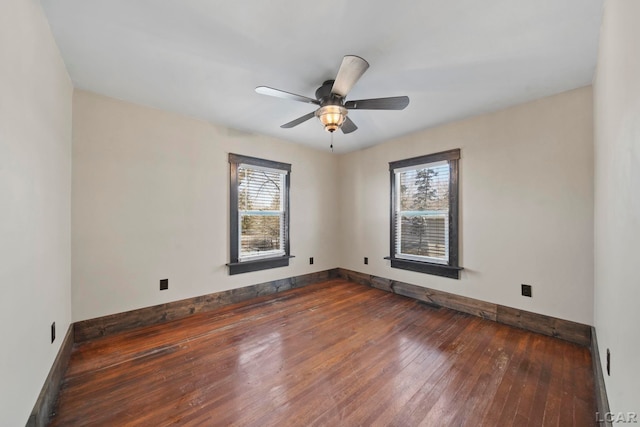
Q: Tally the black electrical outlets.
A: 6